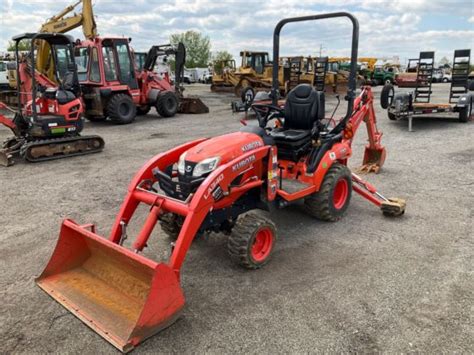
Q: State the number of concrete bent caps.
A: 0